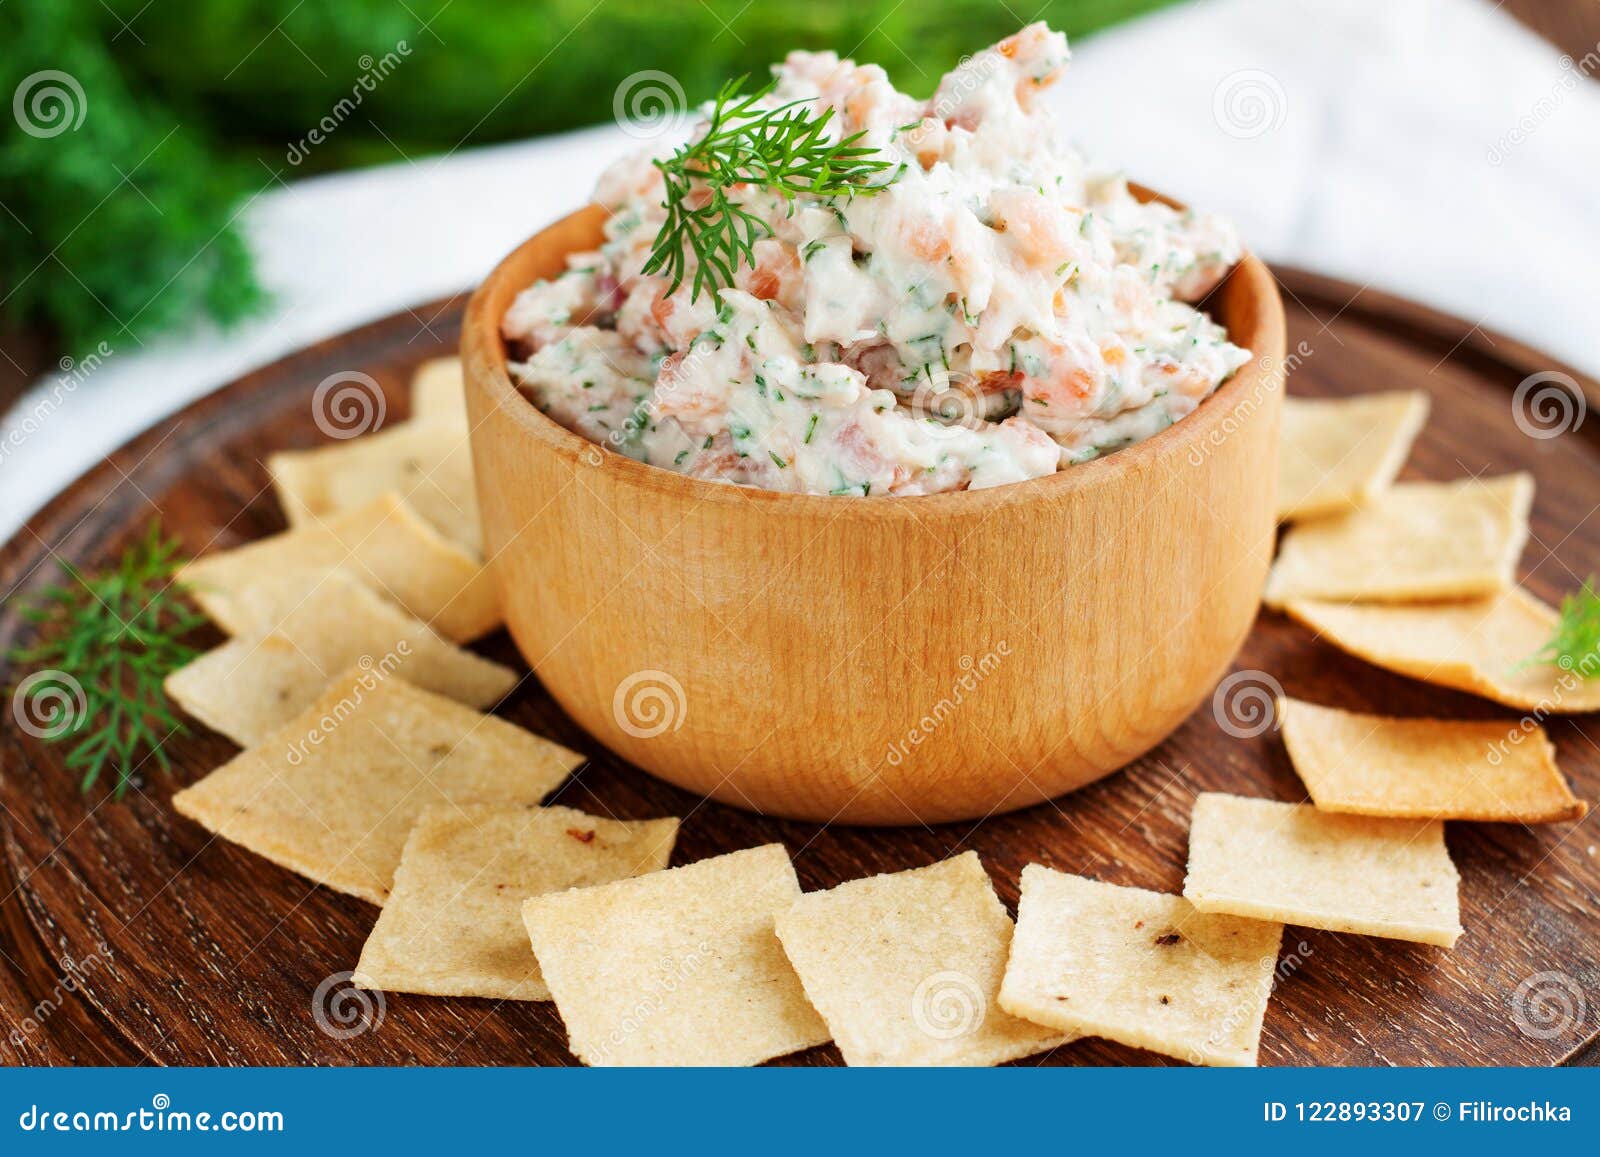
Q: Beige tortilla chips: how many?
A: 14